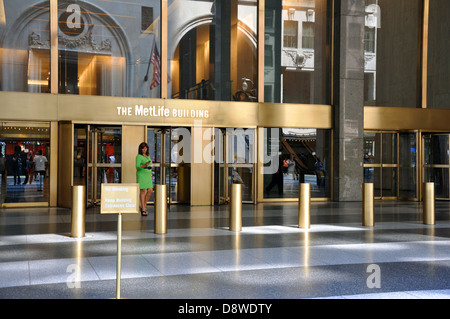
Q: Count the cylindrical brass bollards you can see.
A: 6